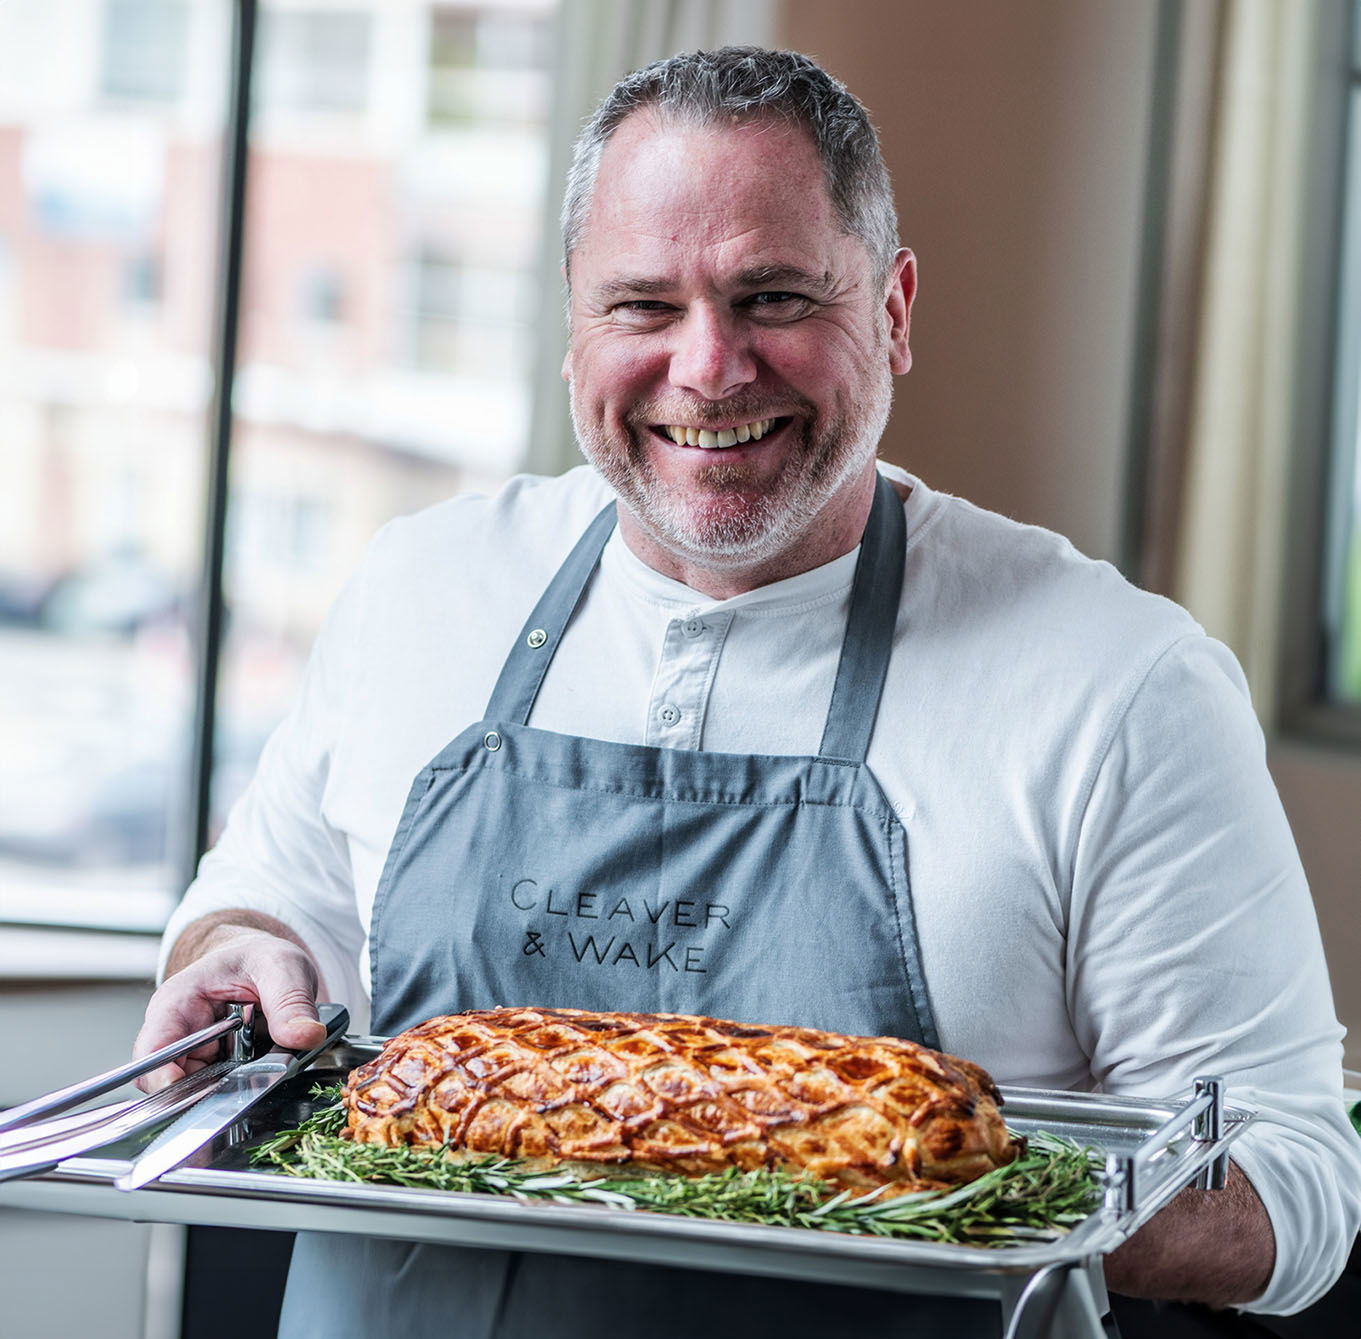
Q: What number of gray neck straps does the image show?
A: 2